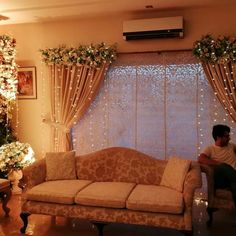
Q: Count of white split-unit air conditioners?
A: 1